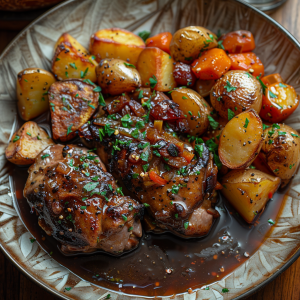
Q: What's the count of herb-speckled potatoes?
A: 13